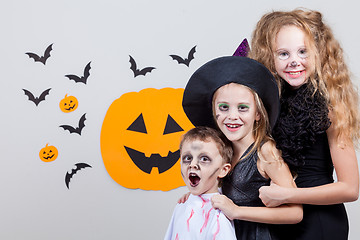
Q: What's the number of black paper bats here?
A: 7